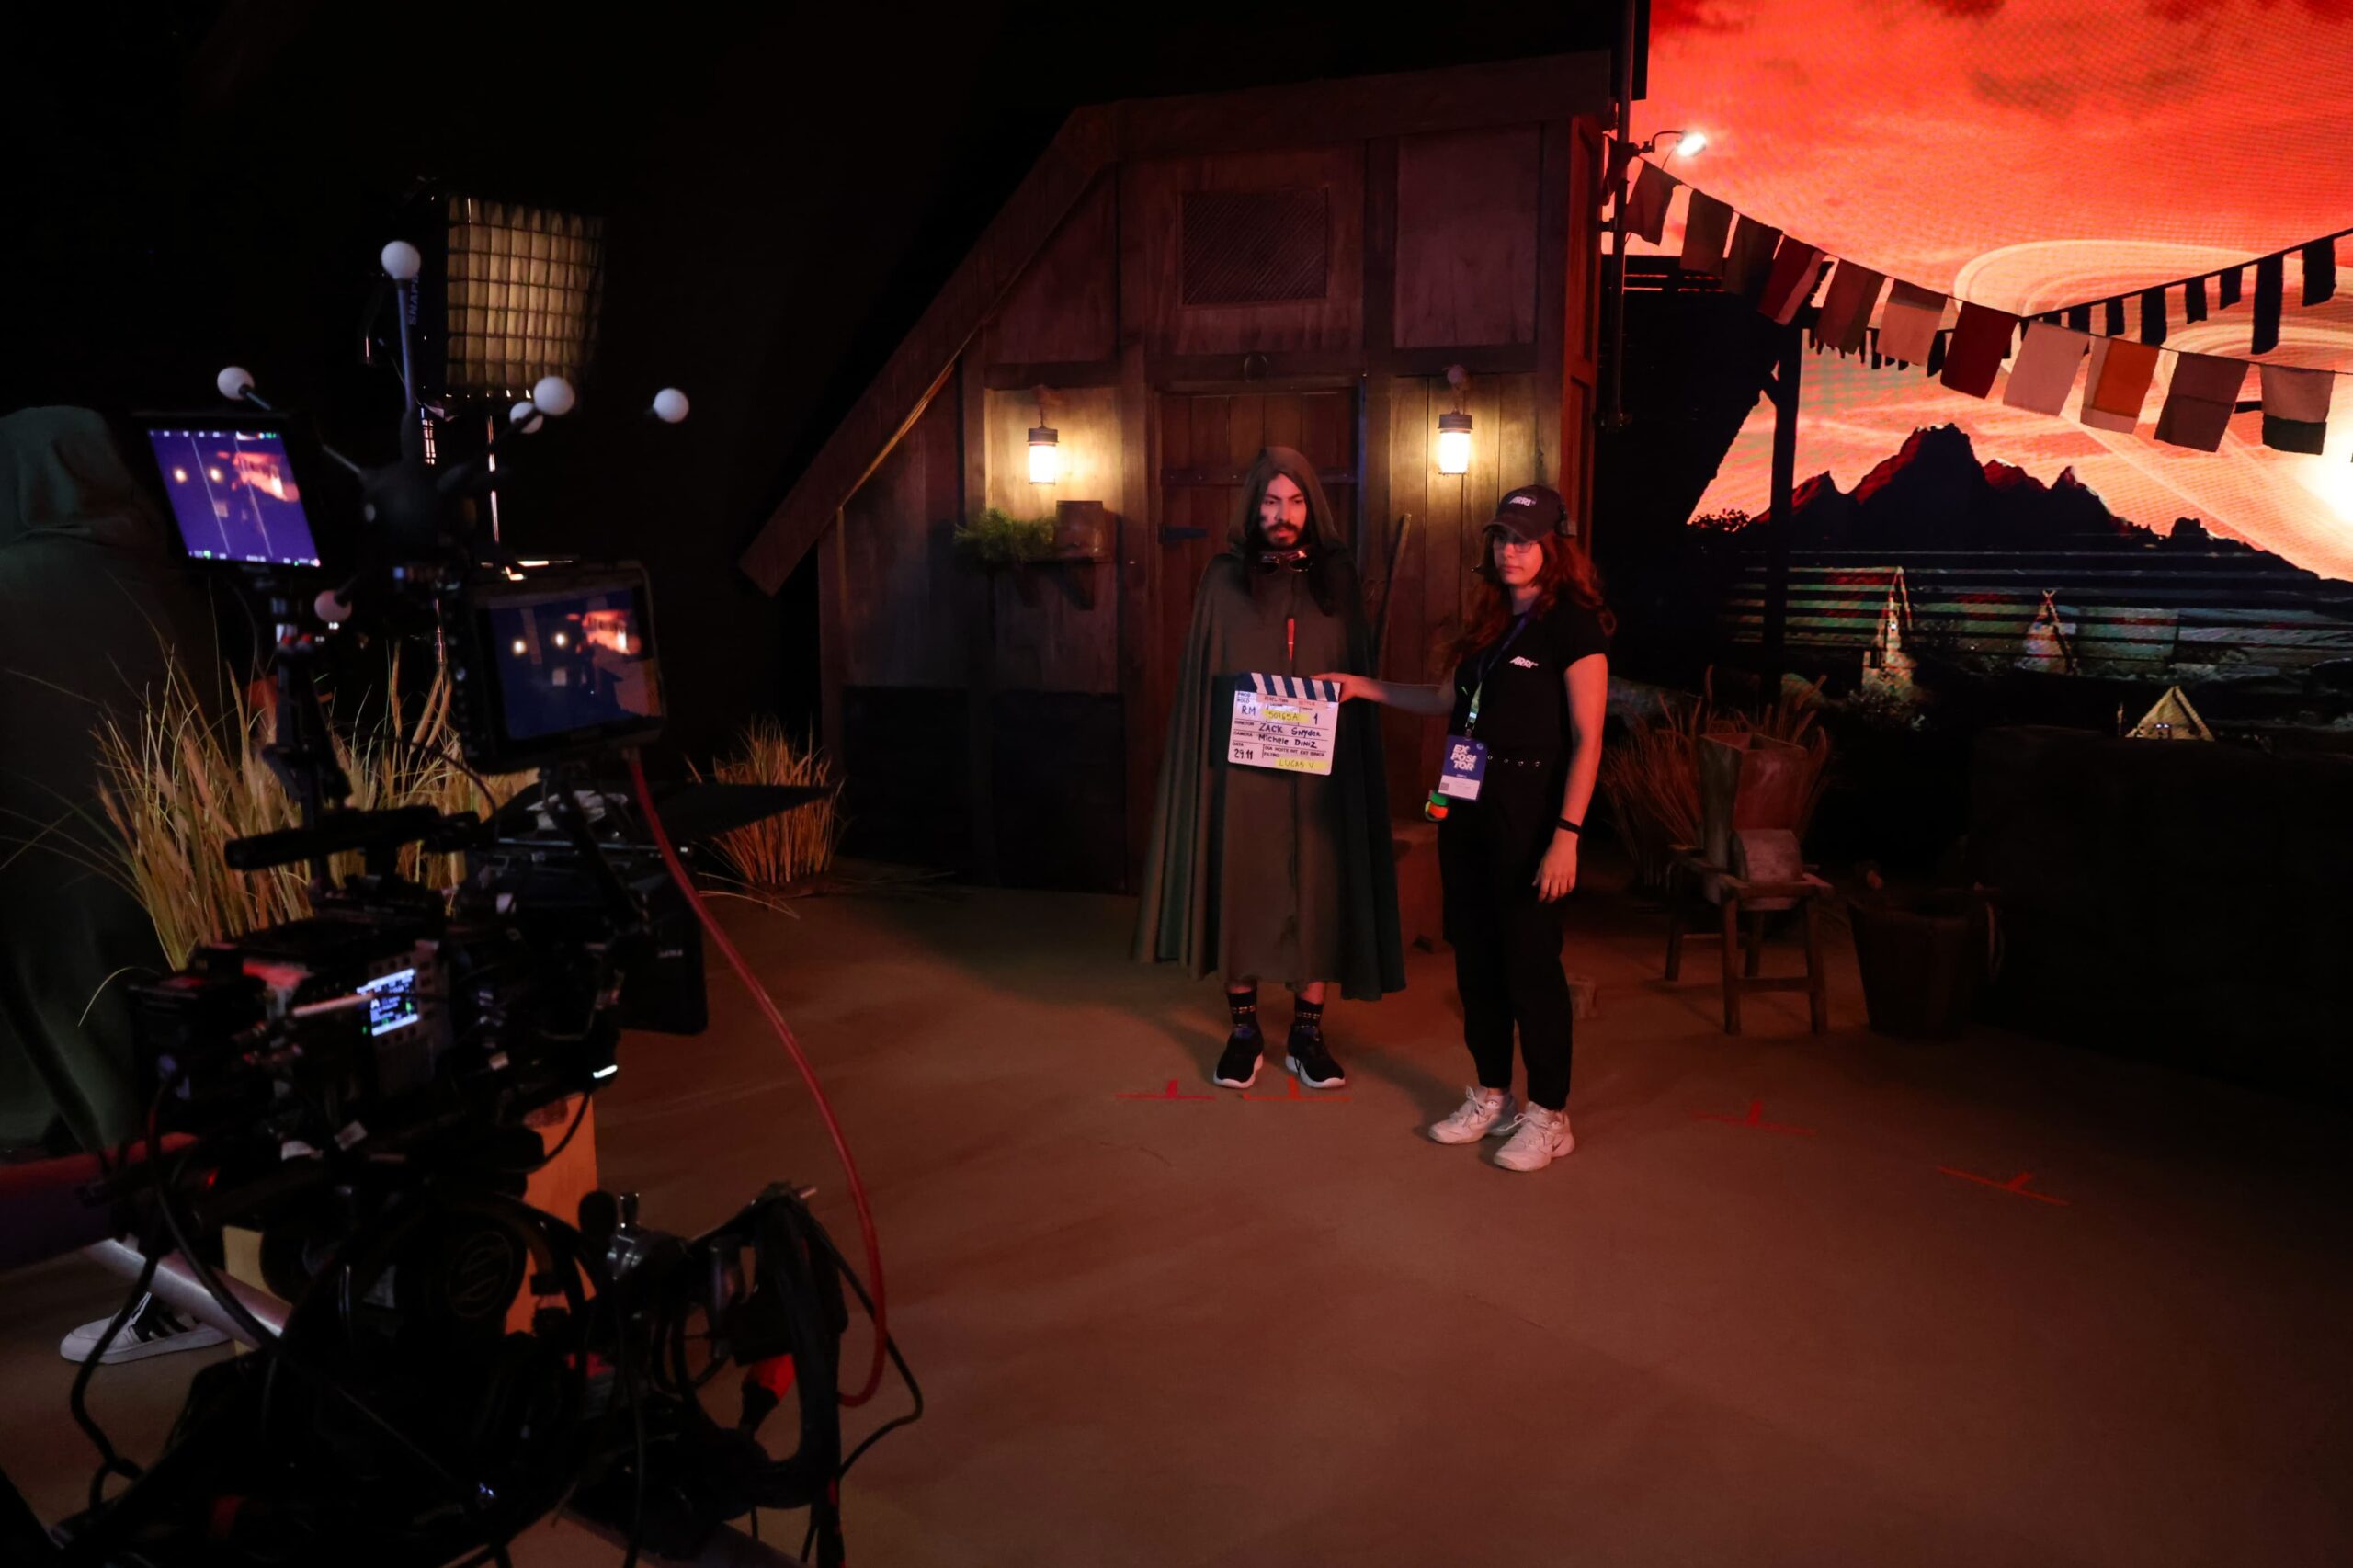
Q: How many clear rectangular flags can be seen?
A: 11